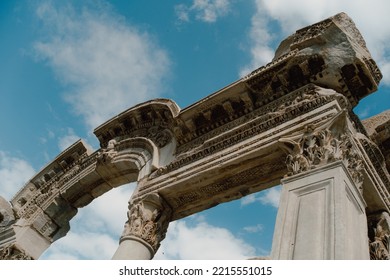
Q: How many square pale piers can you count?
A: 1